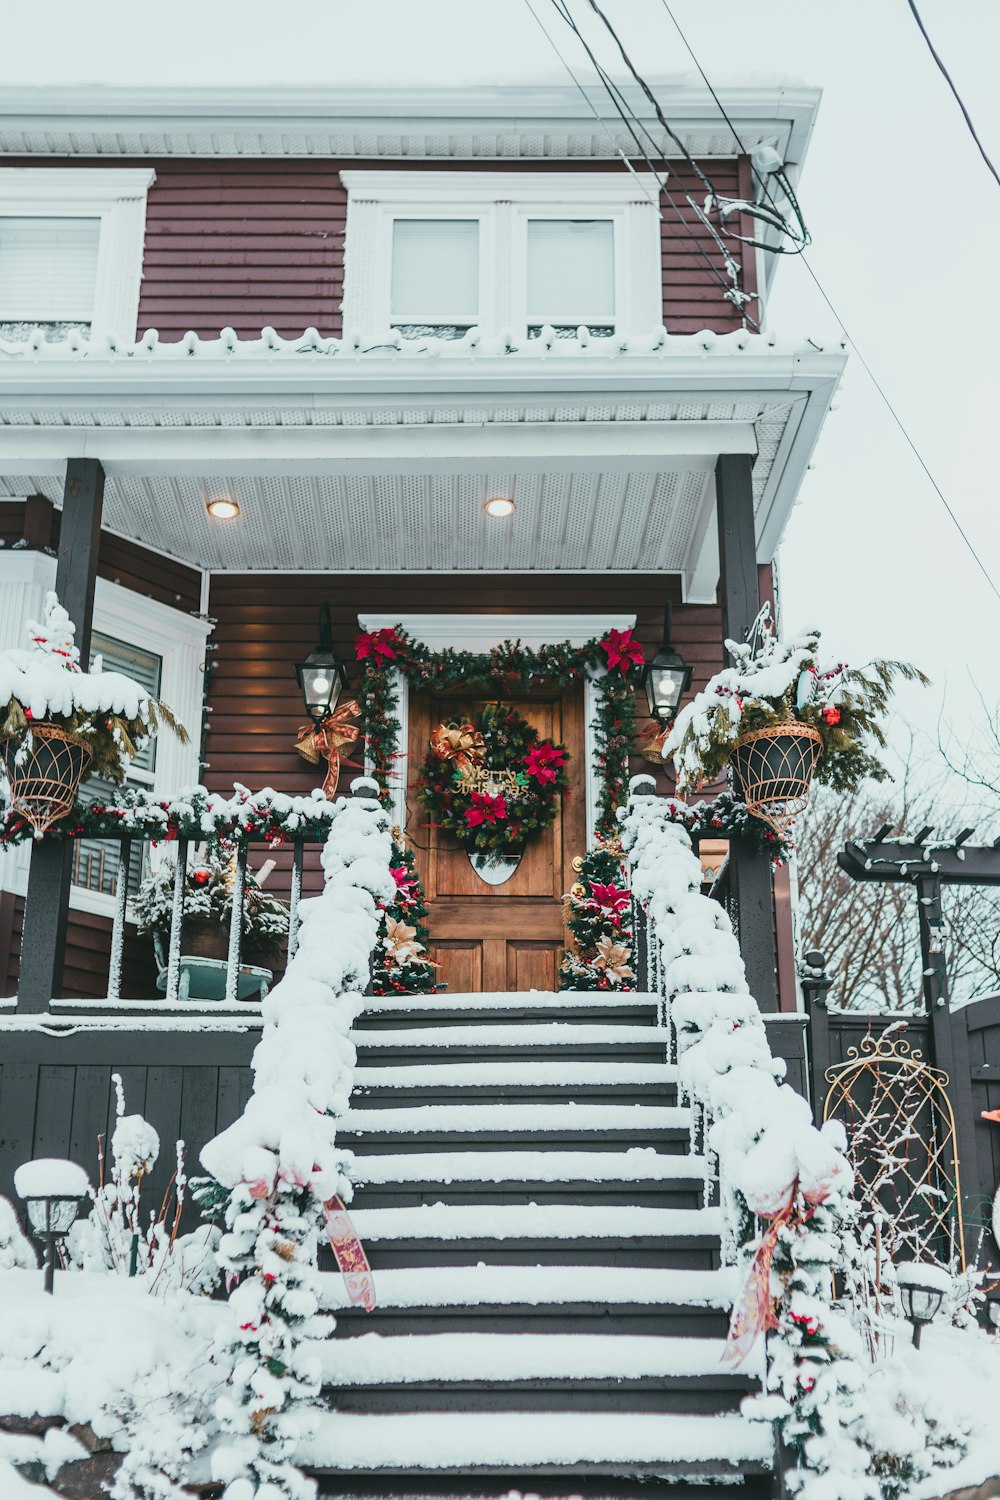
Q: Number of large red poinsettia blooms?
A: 6